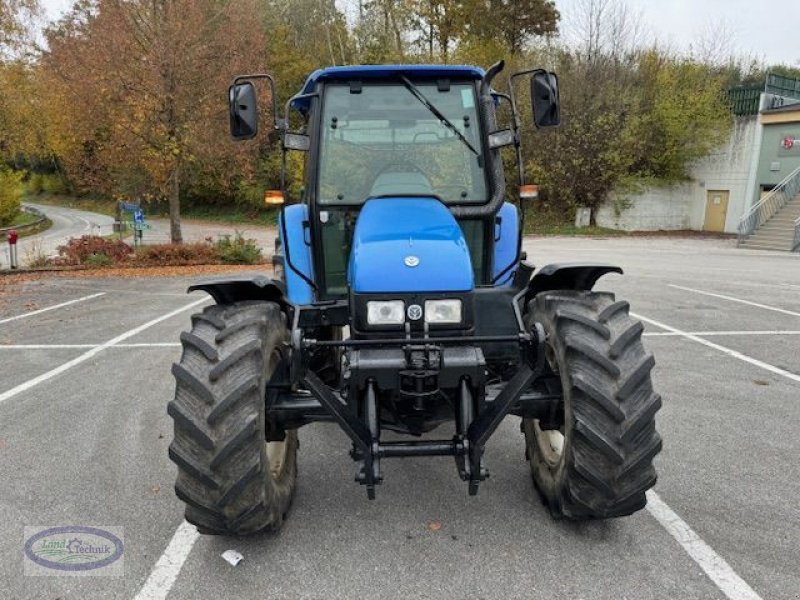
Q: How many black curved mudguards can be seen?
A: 2